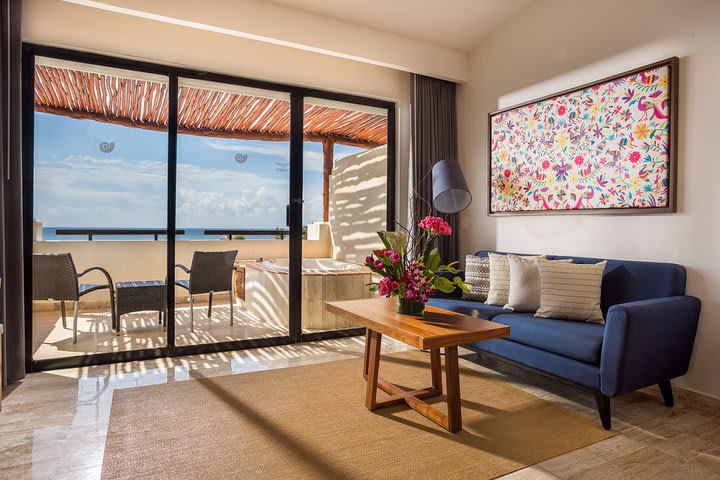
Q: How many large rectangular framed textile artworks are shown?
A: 1